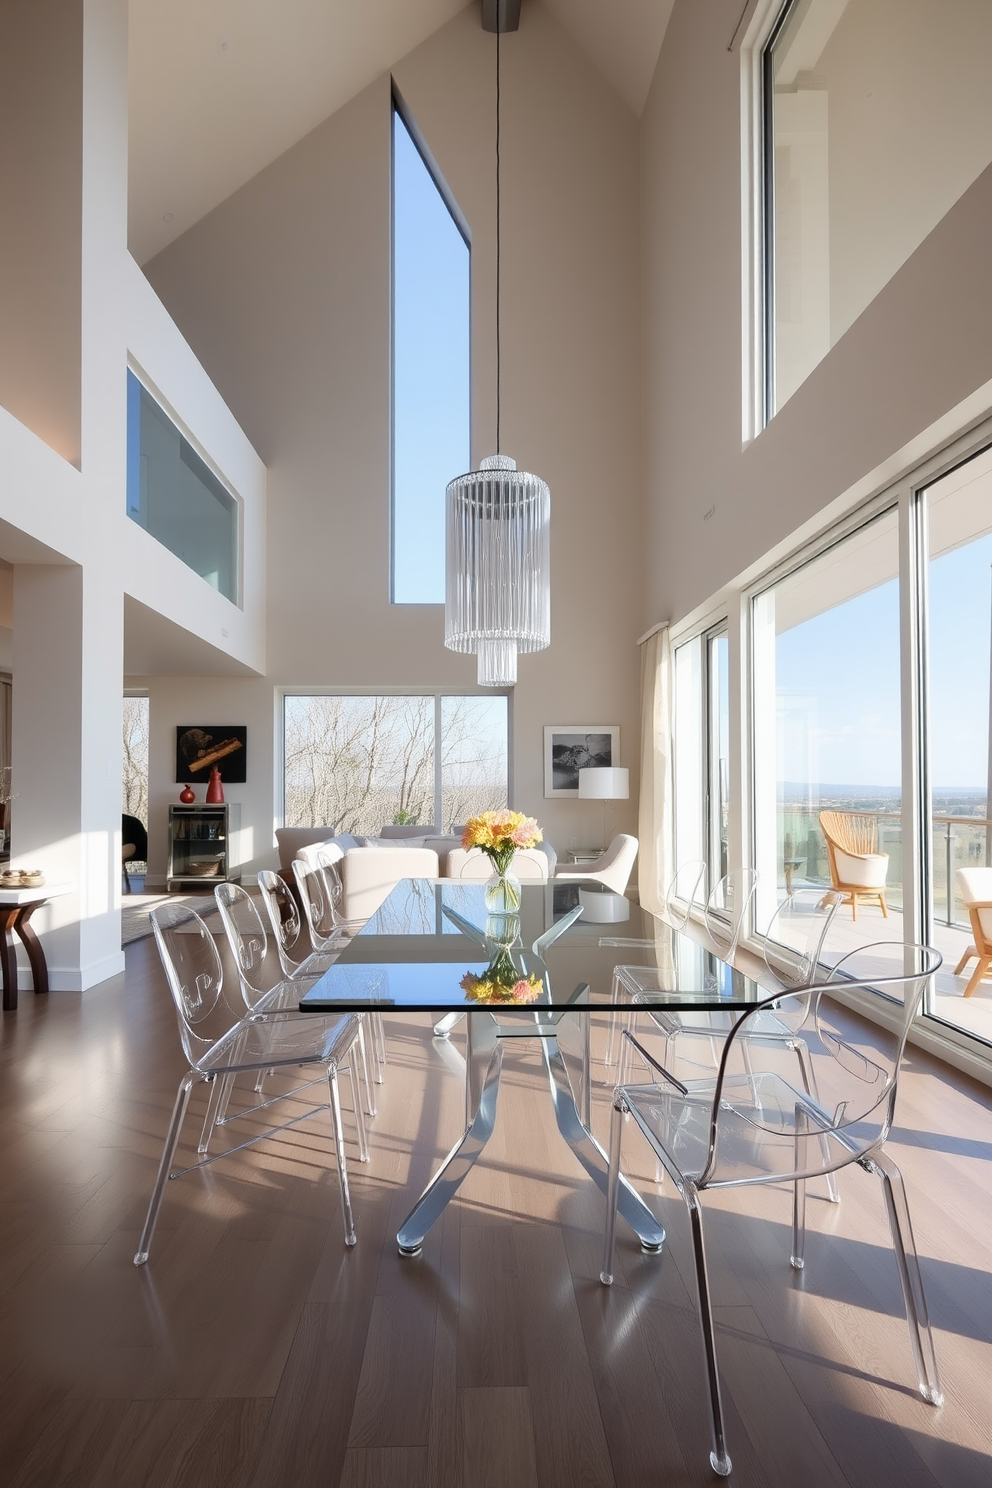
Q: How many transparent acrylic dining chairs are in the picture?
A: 9